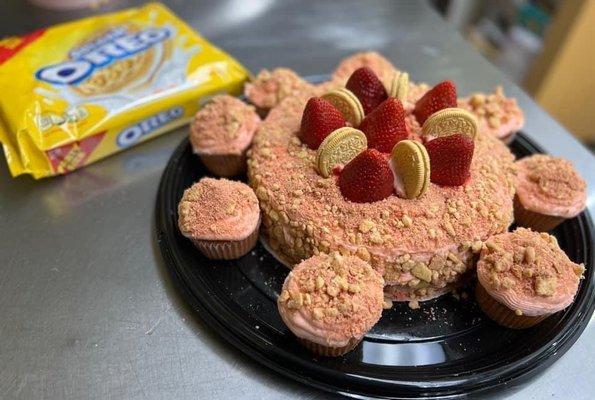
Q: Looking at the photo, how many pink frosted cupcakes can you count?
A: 8